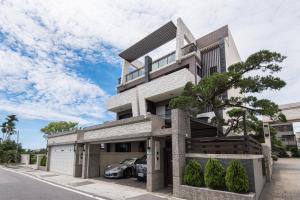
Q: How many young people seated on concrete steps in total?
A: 0